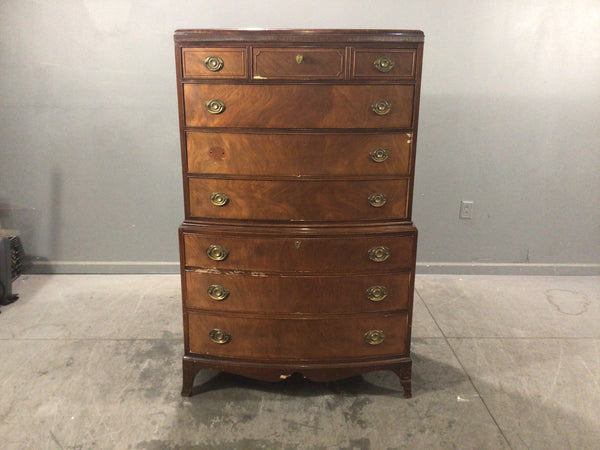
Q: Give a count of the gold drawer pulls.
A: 13